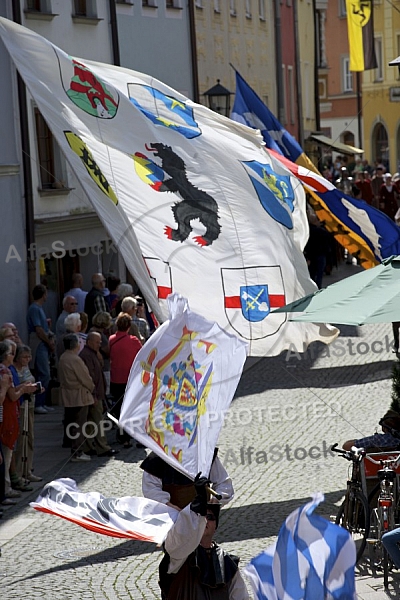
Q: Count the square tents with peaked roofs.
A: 0